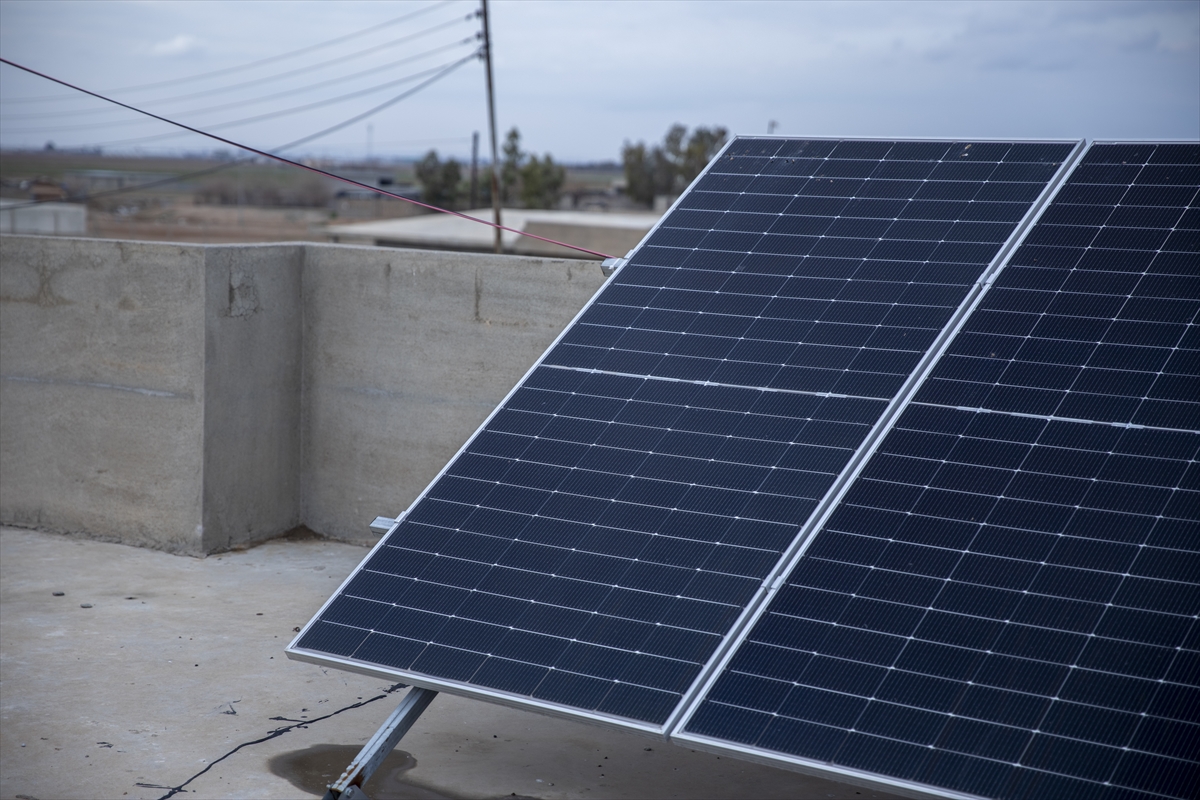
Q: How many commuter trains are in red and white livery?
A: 0